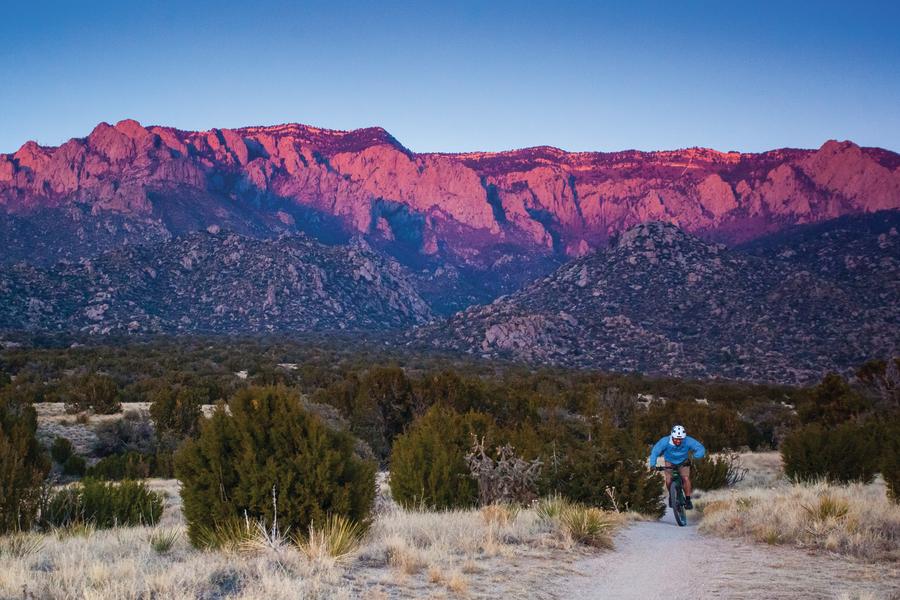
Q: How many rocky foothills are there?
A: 2